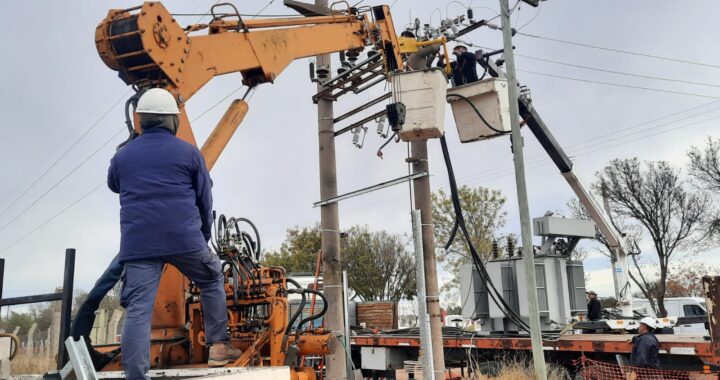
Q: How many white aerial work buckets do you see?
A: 2